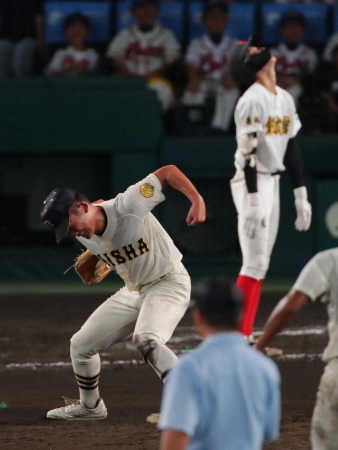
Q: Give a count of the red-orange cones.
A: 0